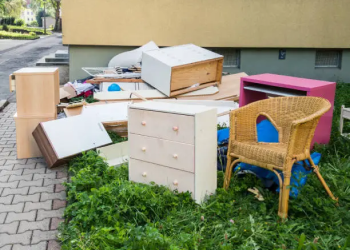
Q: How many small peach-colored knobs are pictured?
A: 6